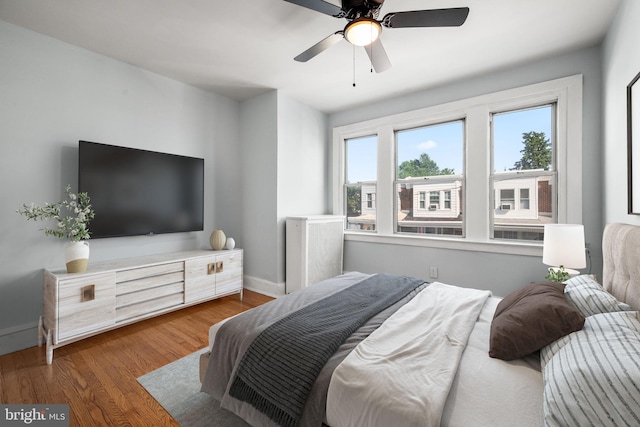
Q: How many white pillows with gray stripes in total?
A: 2